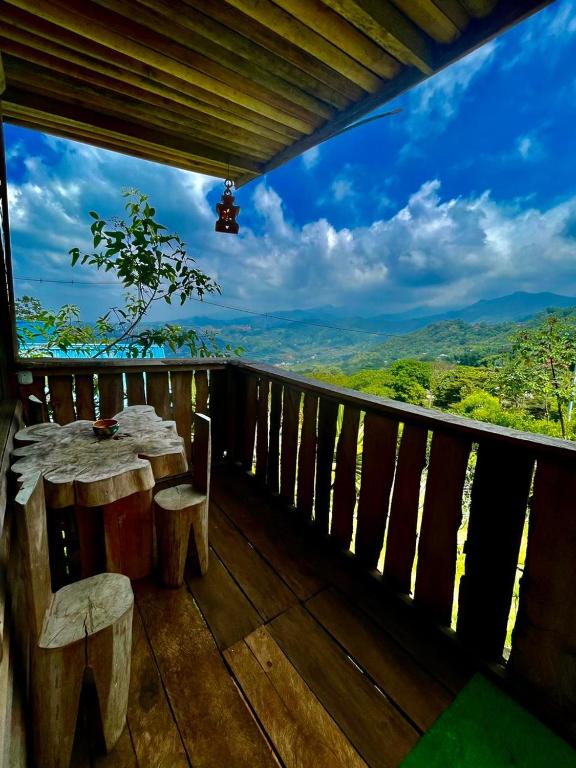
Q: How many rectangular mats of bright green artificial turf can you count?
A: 1